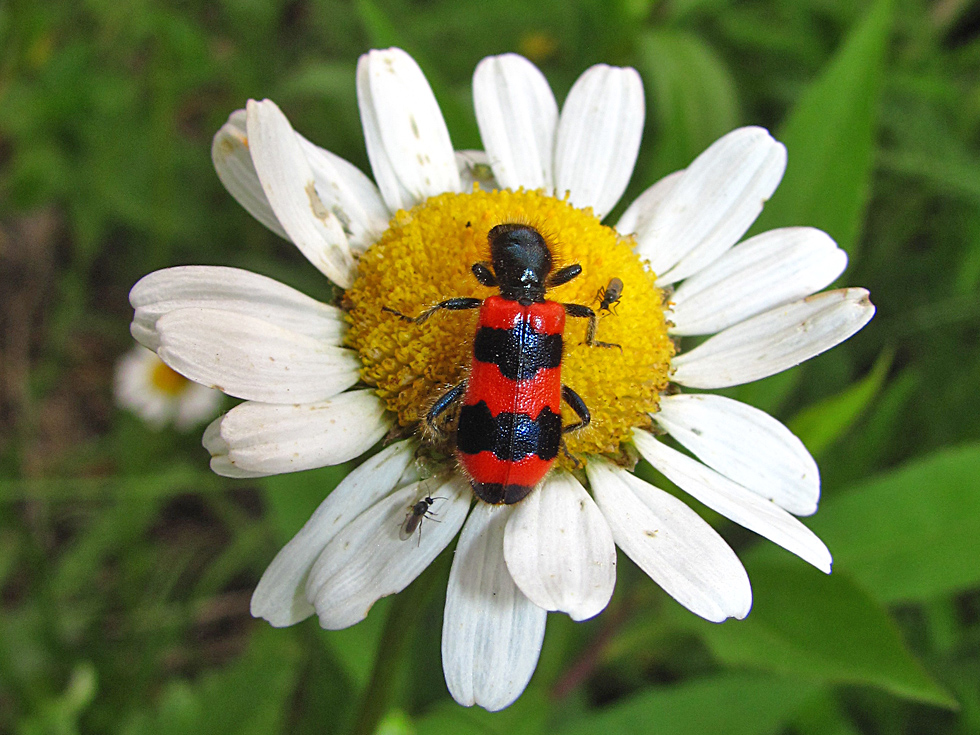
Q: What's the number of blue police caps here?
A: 0